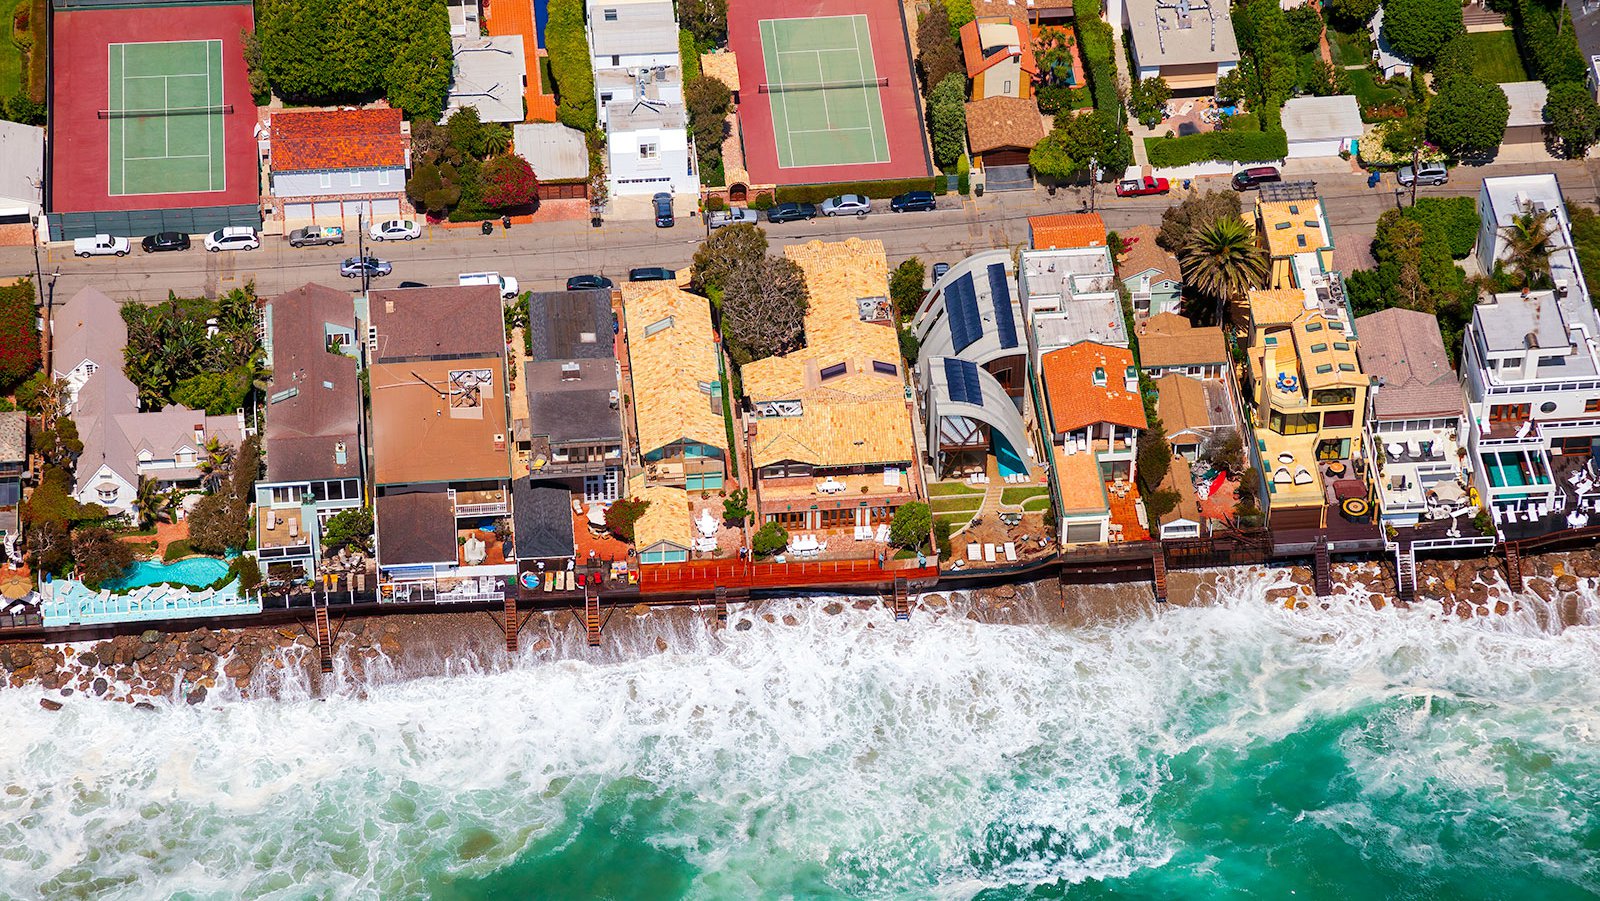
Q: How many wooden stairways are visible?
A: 9